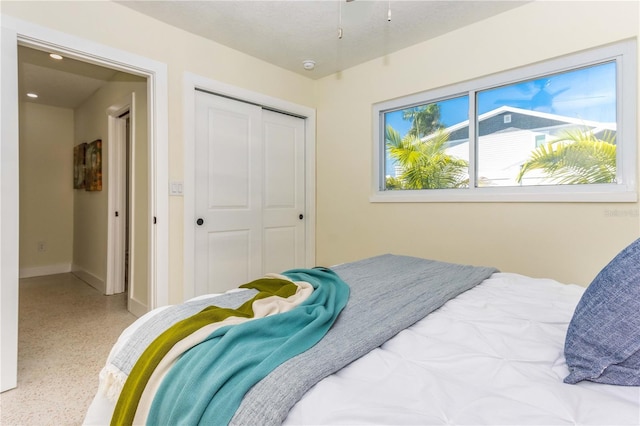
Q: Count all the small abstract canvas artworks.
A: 2